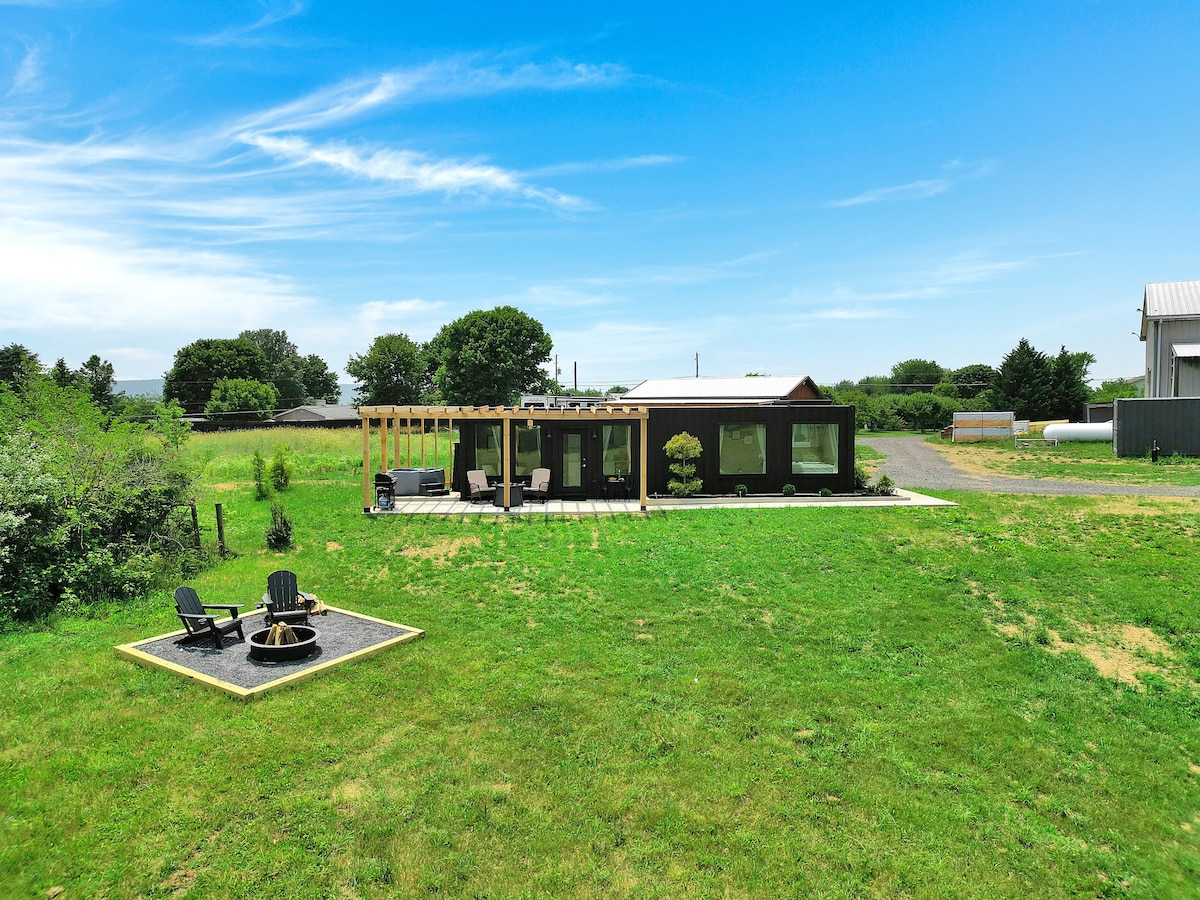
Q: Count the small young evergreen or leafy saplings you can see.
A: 3